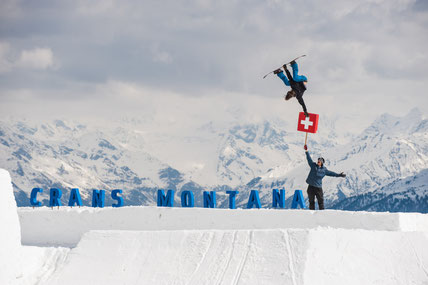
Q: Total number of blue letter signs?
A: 12